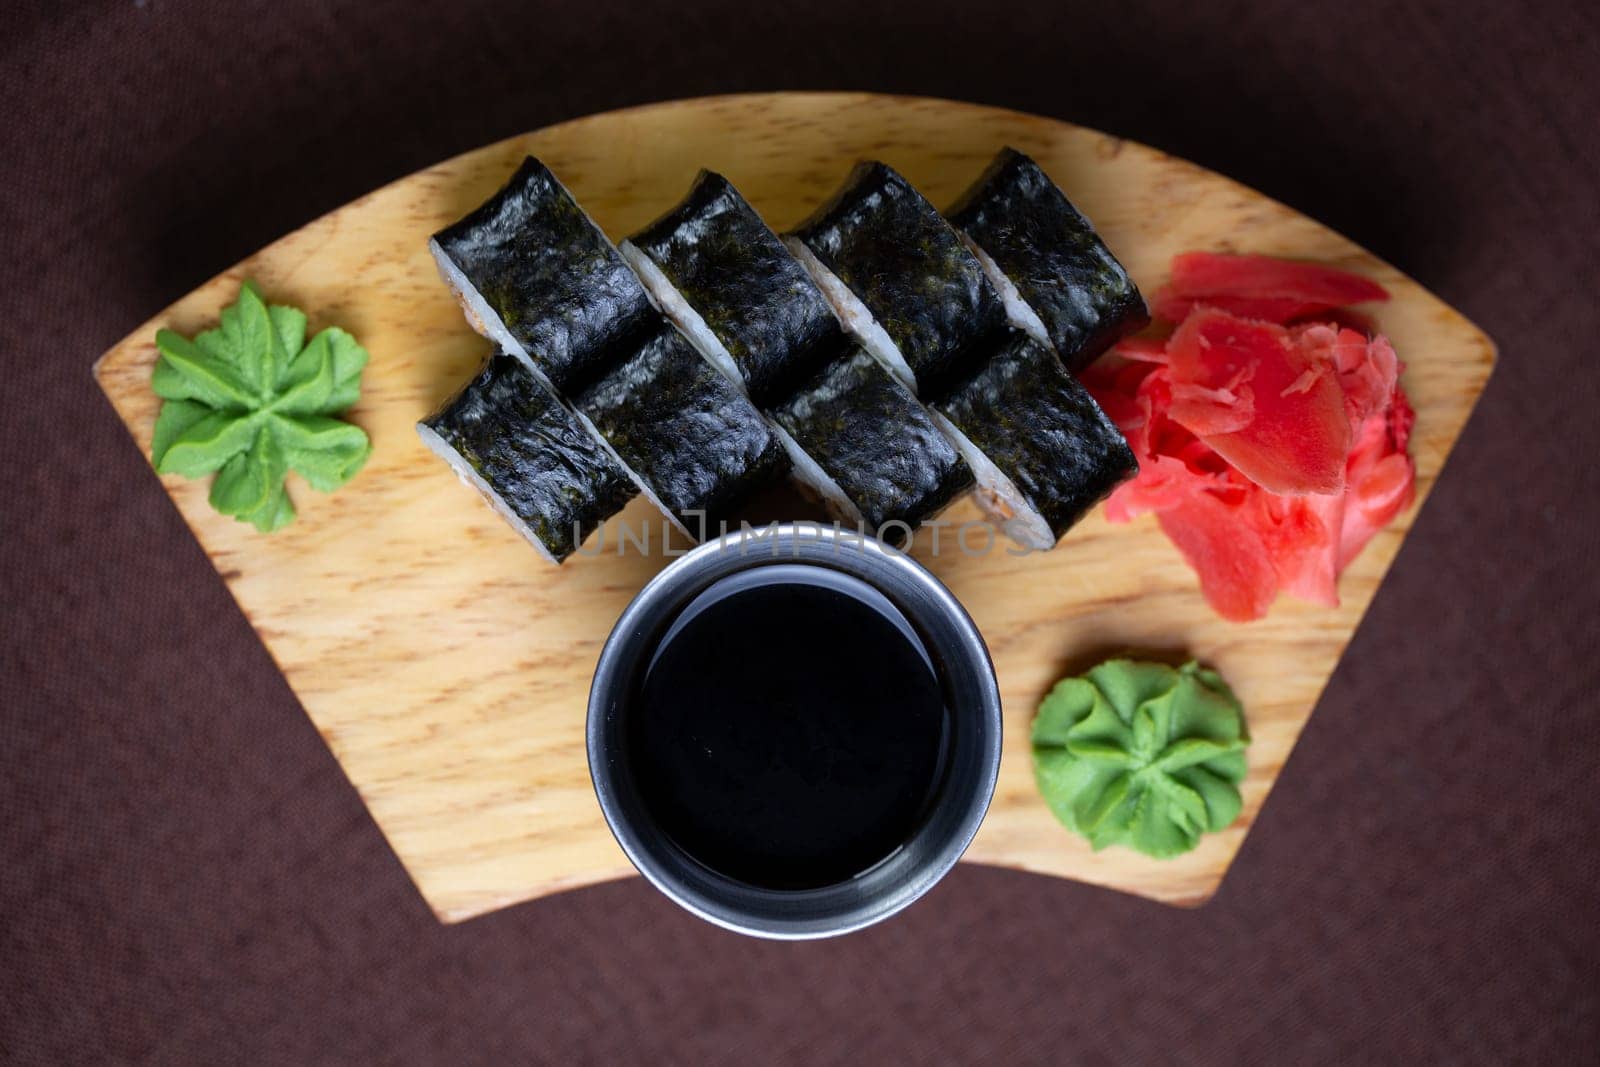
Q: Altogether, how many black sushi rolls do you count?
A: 8